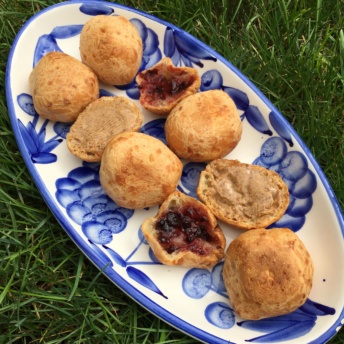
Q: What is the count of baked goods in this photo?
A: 9